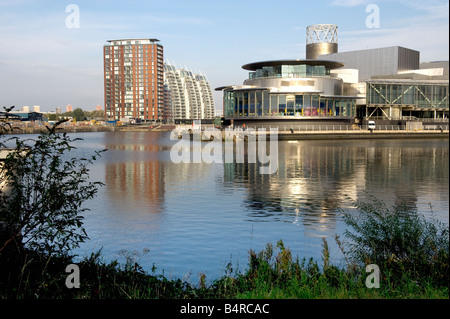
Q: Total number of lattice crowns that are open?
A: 1